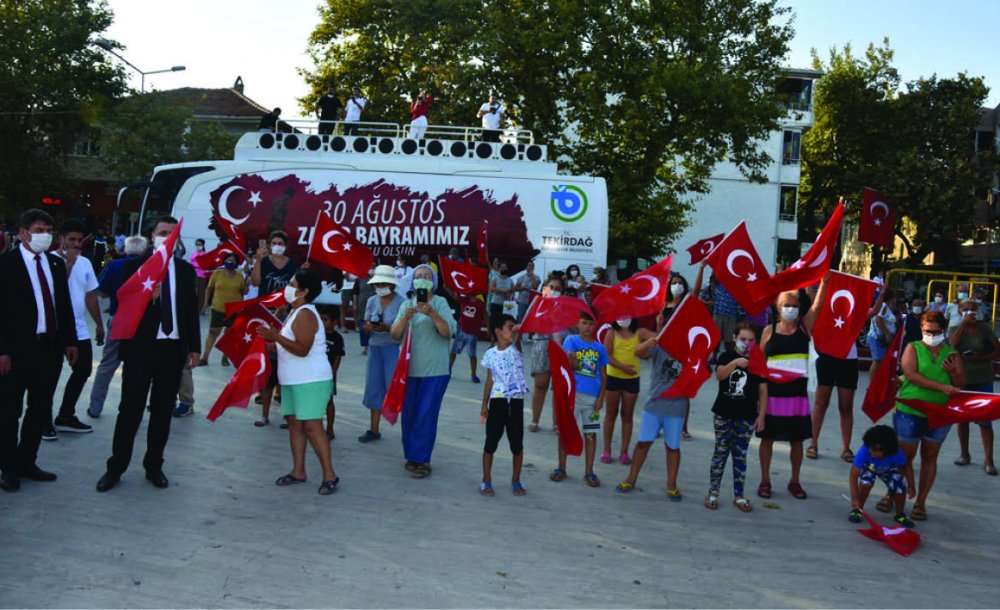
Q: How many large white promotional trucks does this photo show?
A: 1